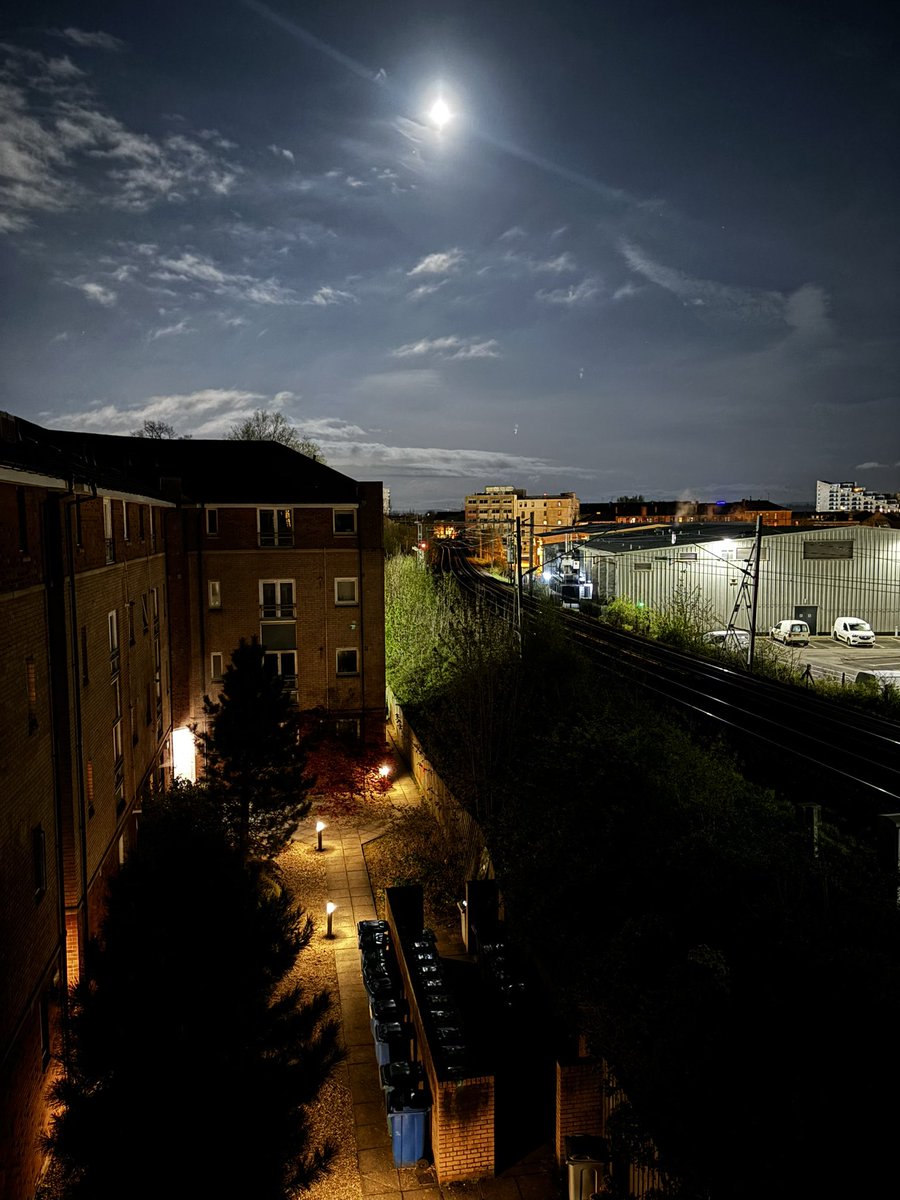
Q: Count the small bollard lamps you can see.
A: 3